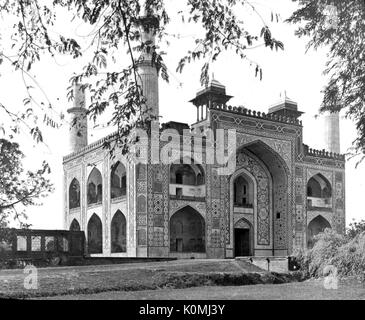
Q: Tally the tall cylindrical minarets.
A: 3